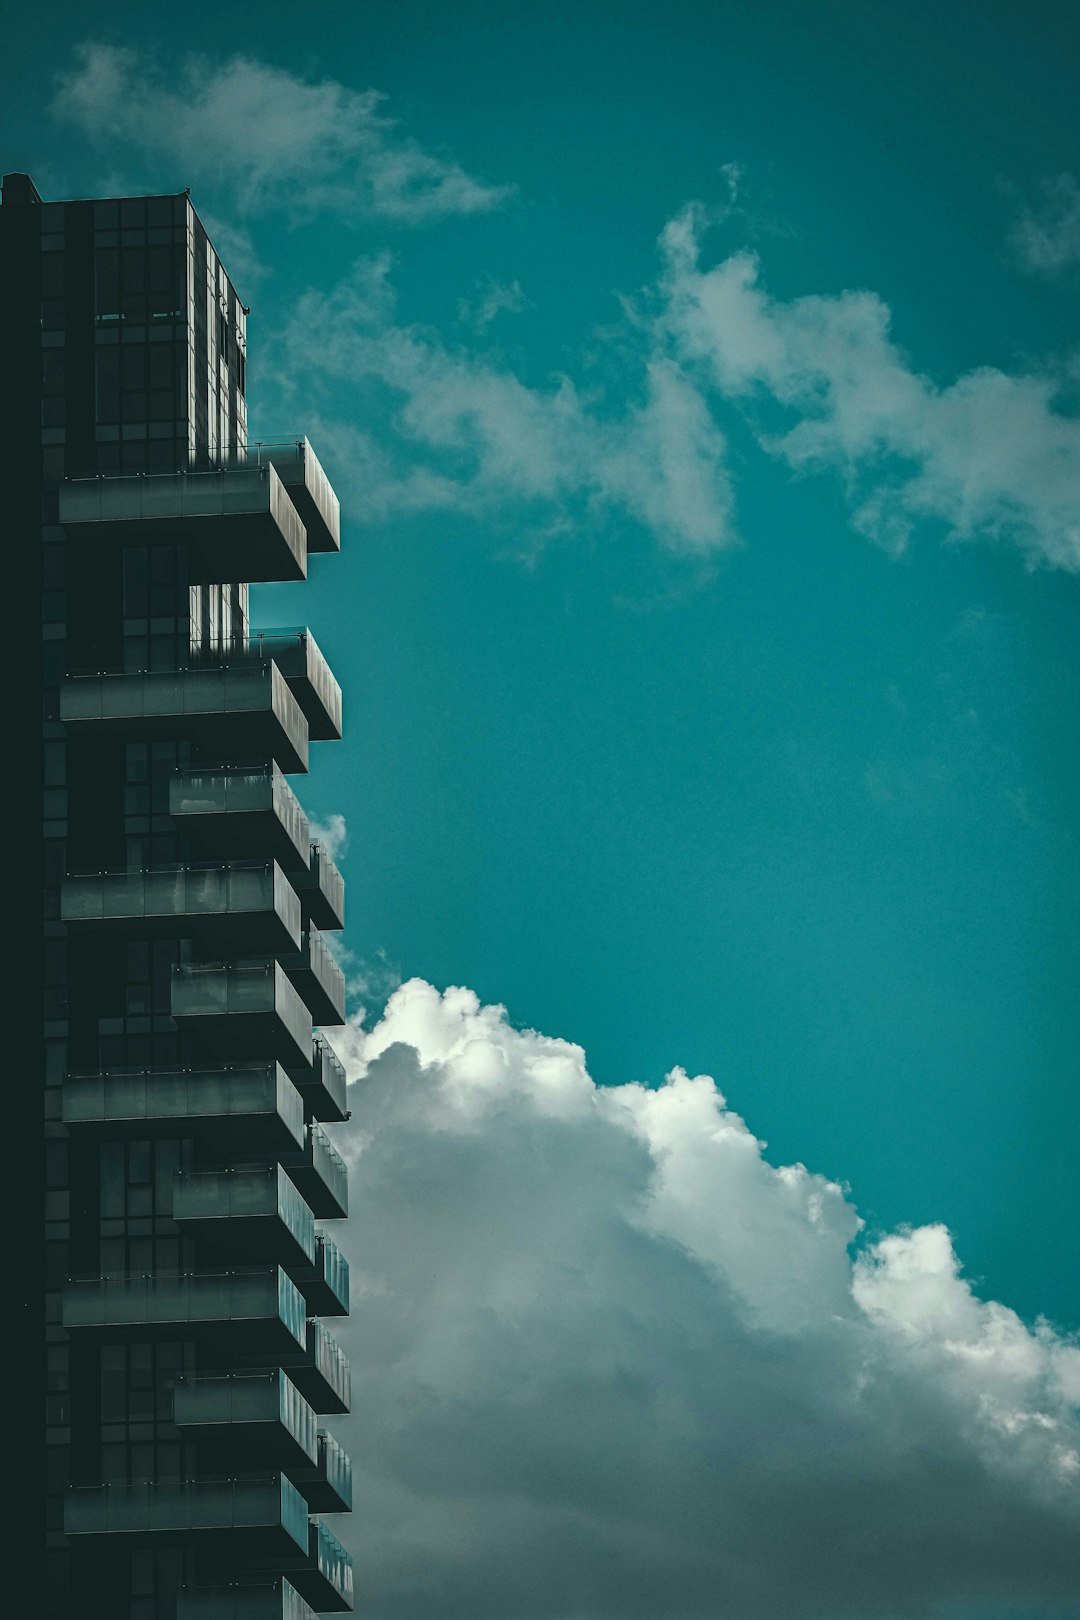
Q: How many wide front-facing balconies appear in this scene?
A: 6